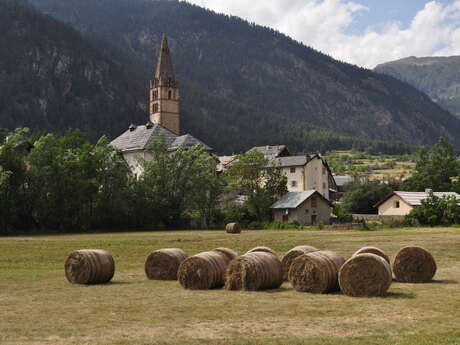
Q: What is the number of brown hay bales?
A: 12